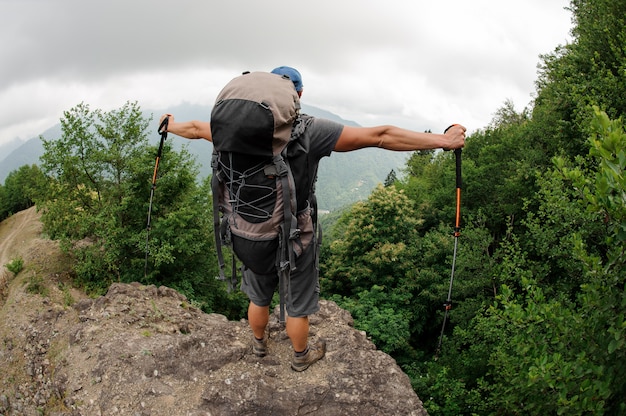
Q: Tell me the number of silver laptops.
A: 0